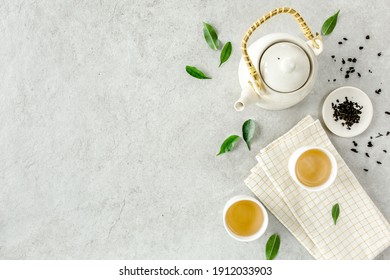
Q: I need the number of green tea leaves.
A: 8